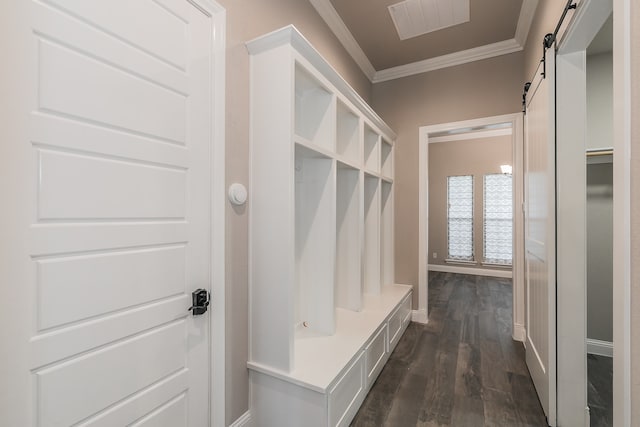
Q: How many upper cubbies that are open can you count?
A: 4